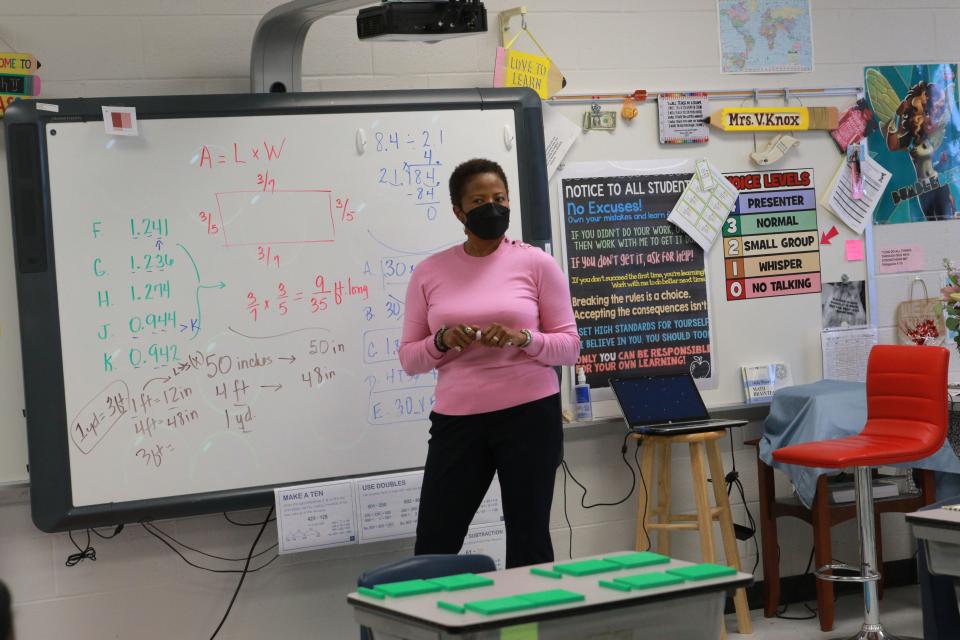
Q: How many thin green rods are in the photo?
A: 4